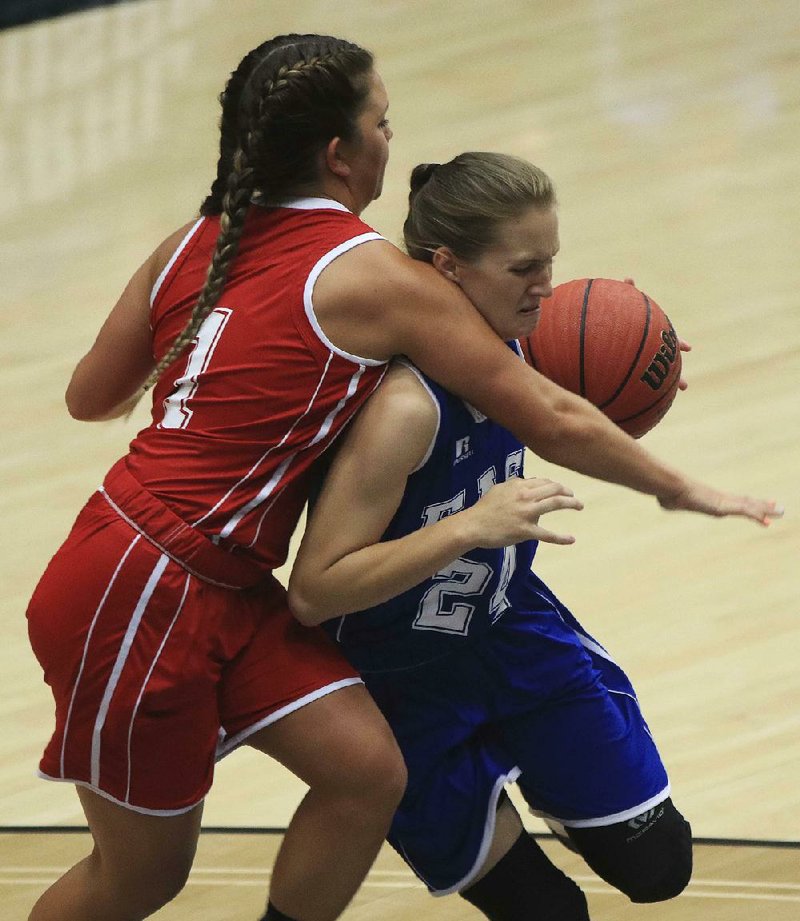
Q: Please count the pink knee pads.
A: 0